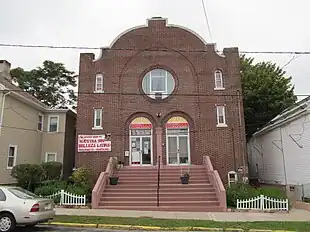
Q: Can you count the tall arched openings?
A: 2